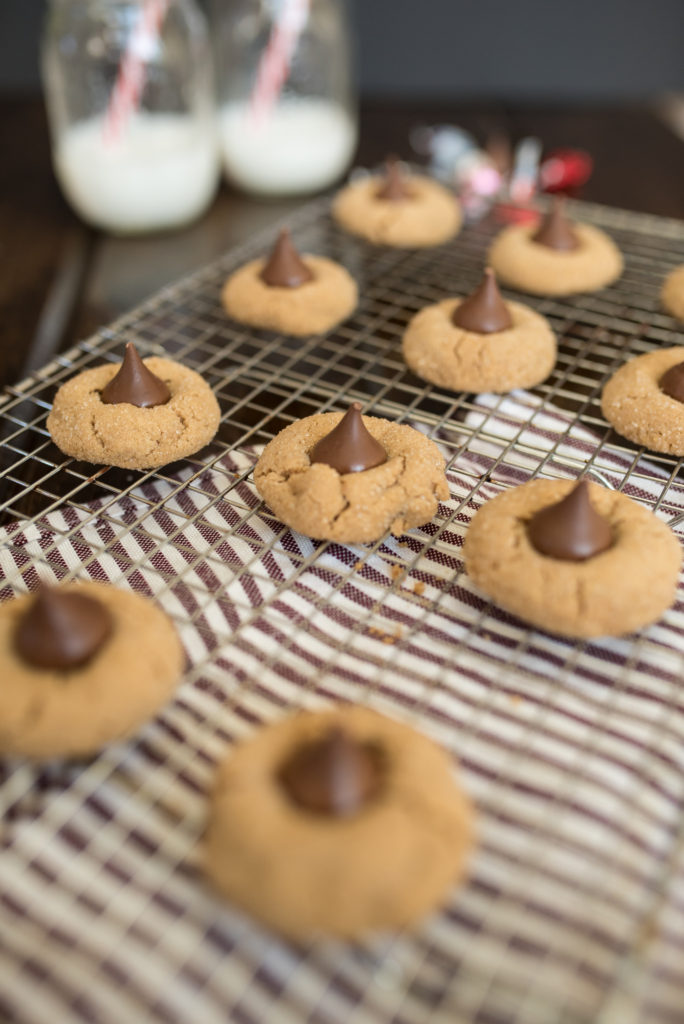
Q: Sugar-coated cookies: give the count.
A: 11